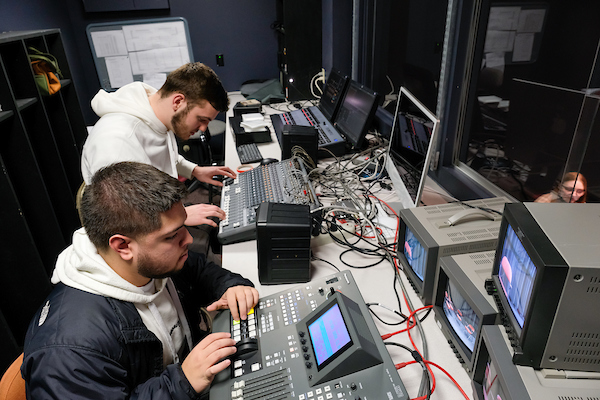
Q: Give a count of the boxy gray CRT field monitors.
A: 4